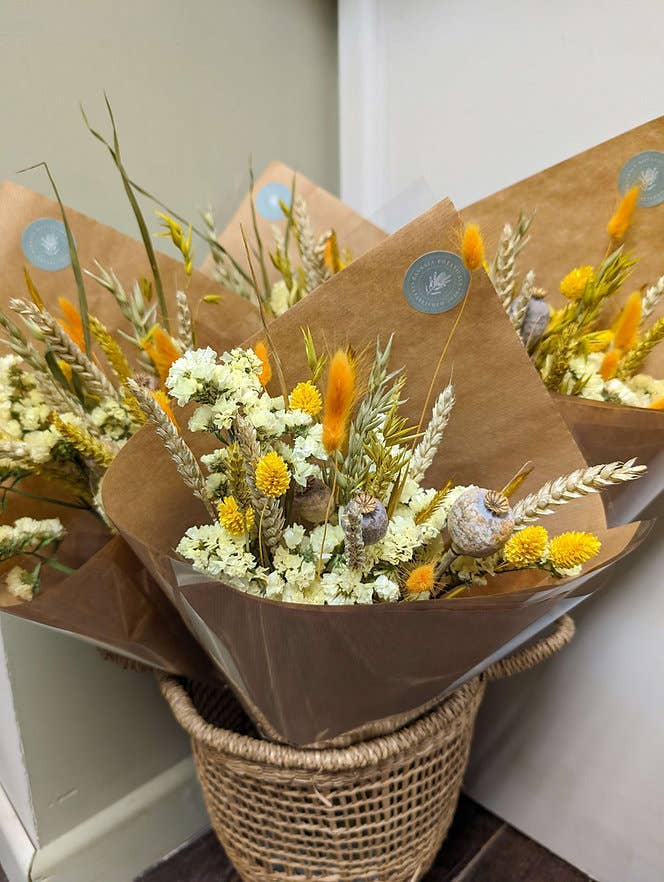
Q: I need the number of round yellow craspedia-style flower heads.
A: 6